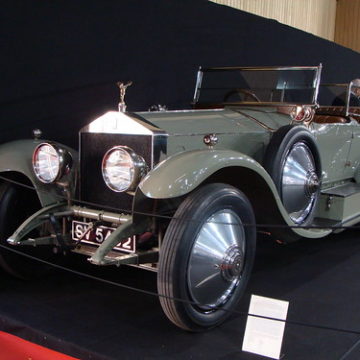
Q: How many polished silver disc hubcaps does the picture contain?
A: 2